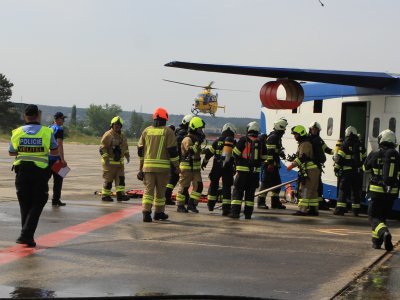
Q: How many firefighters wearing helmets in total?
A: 11